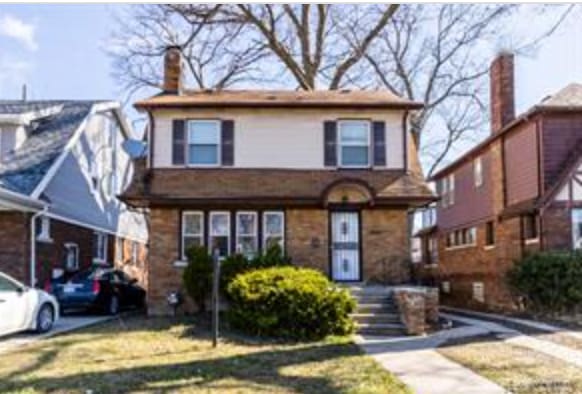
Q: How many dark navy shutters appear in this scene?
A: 4